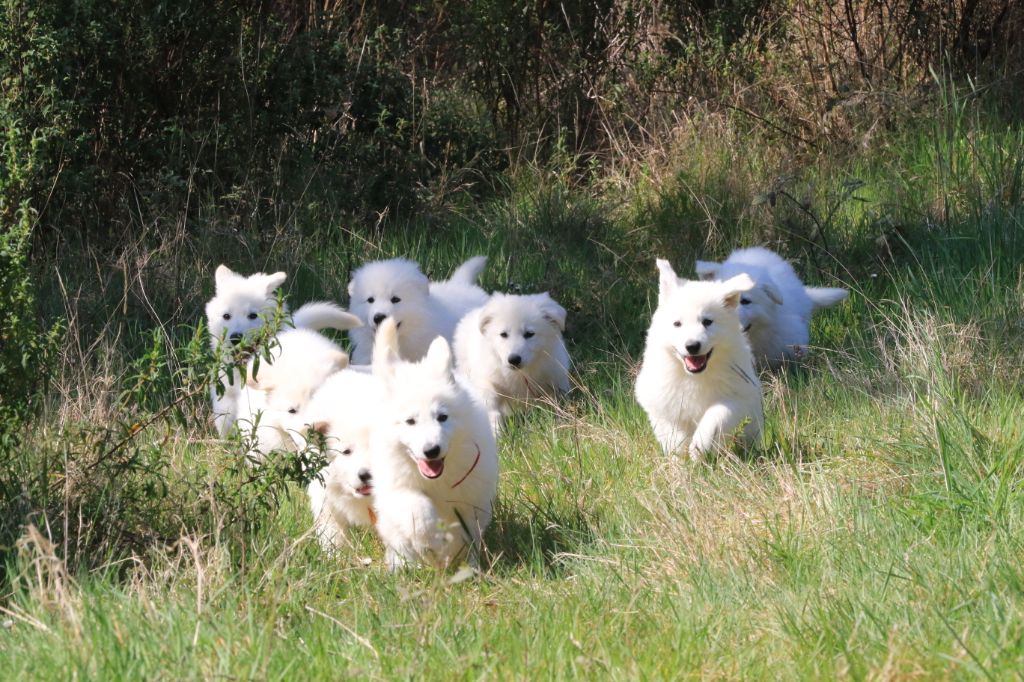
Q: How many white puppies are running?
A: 8